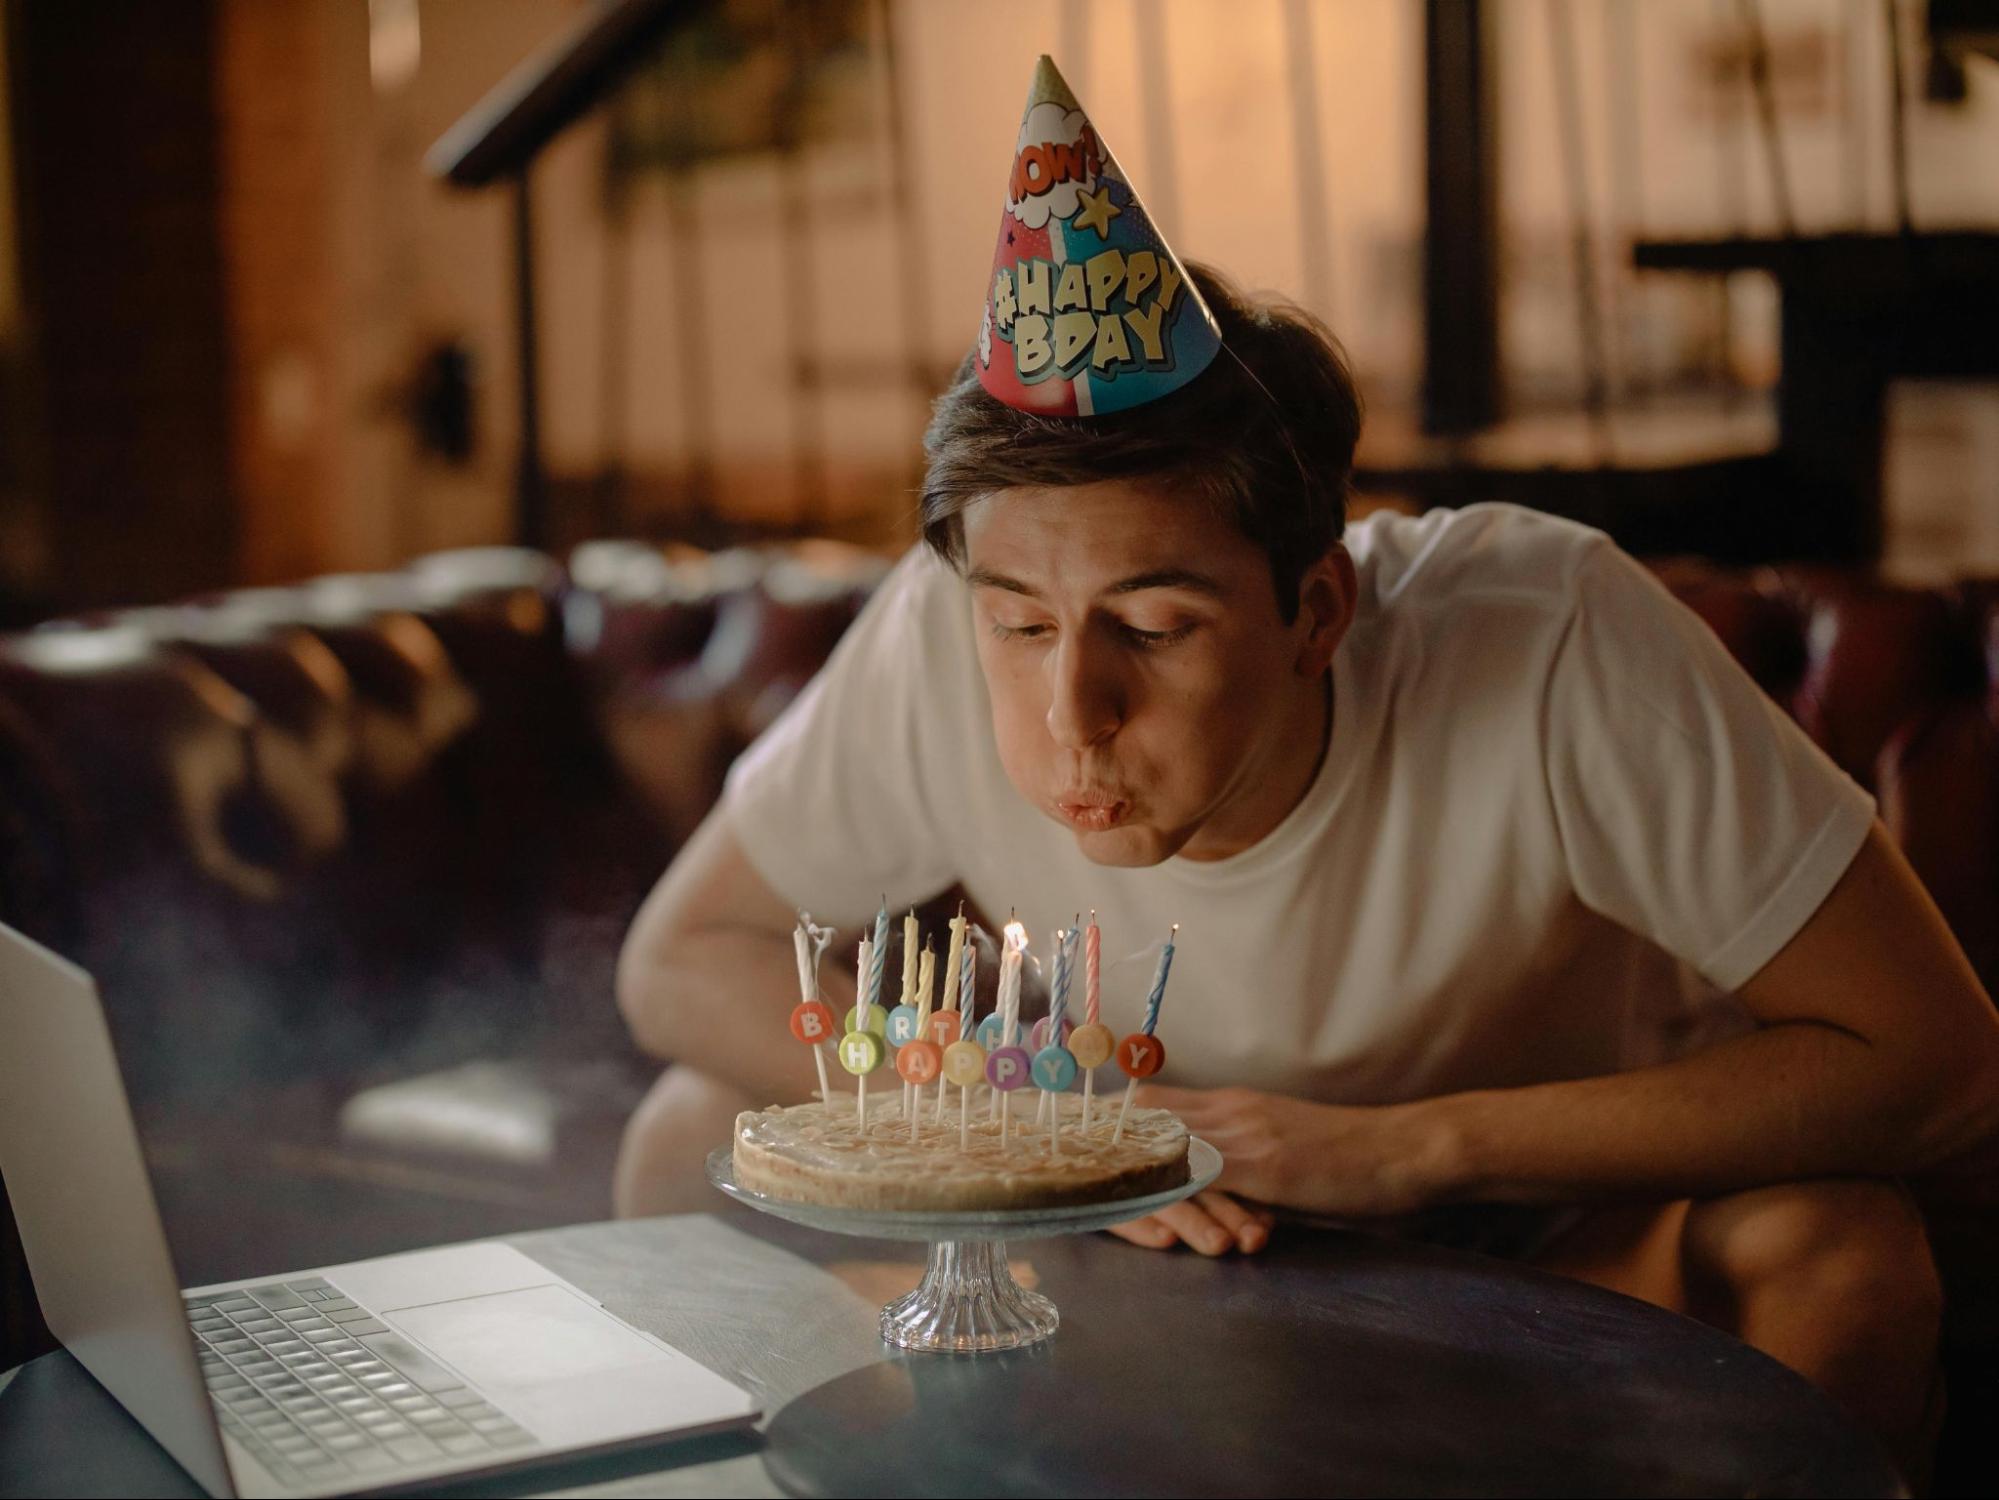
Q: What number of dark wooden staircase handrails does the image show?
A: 1